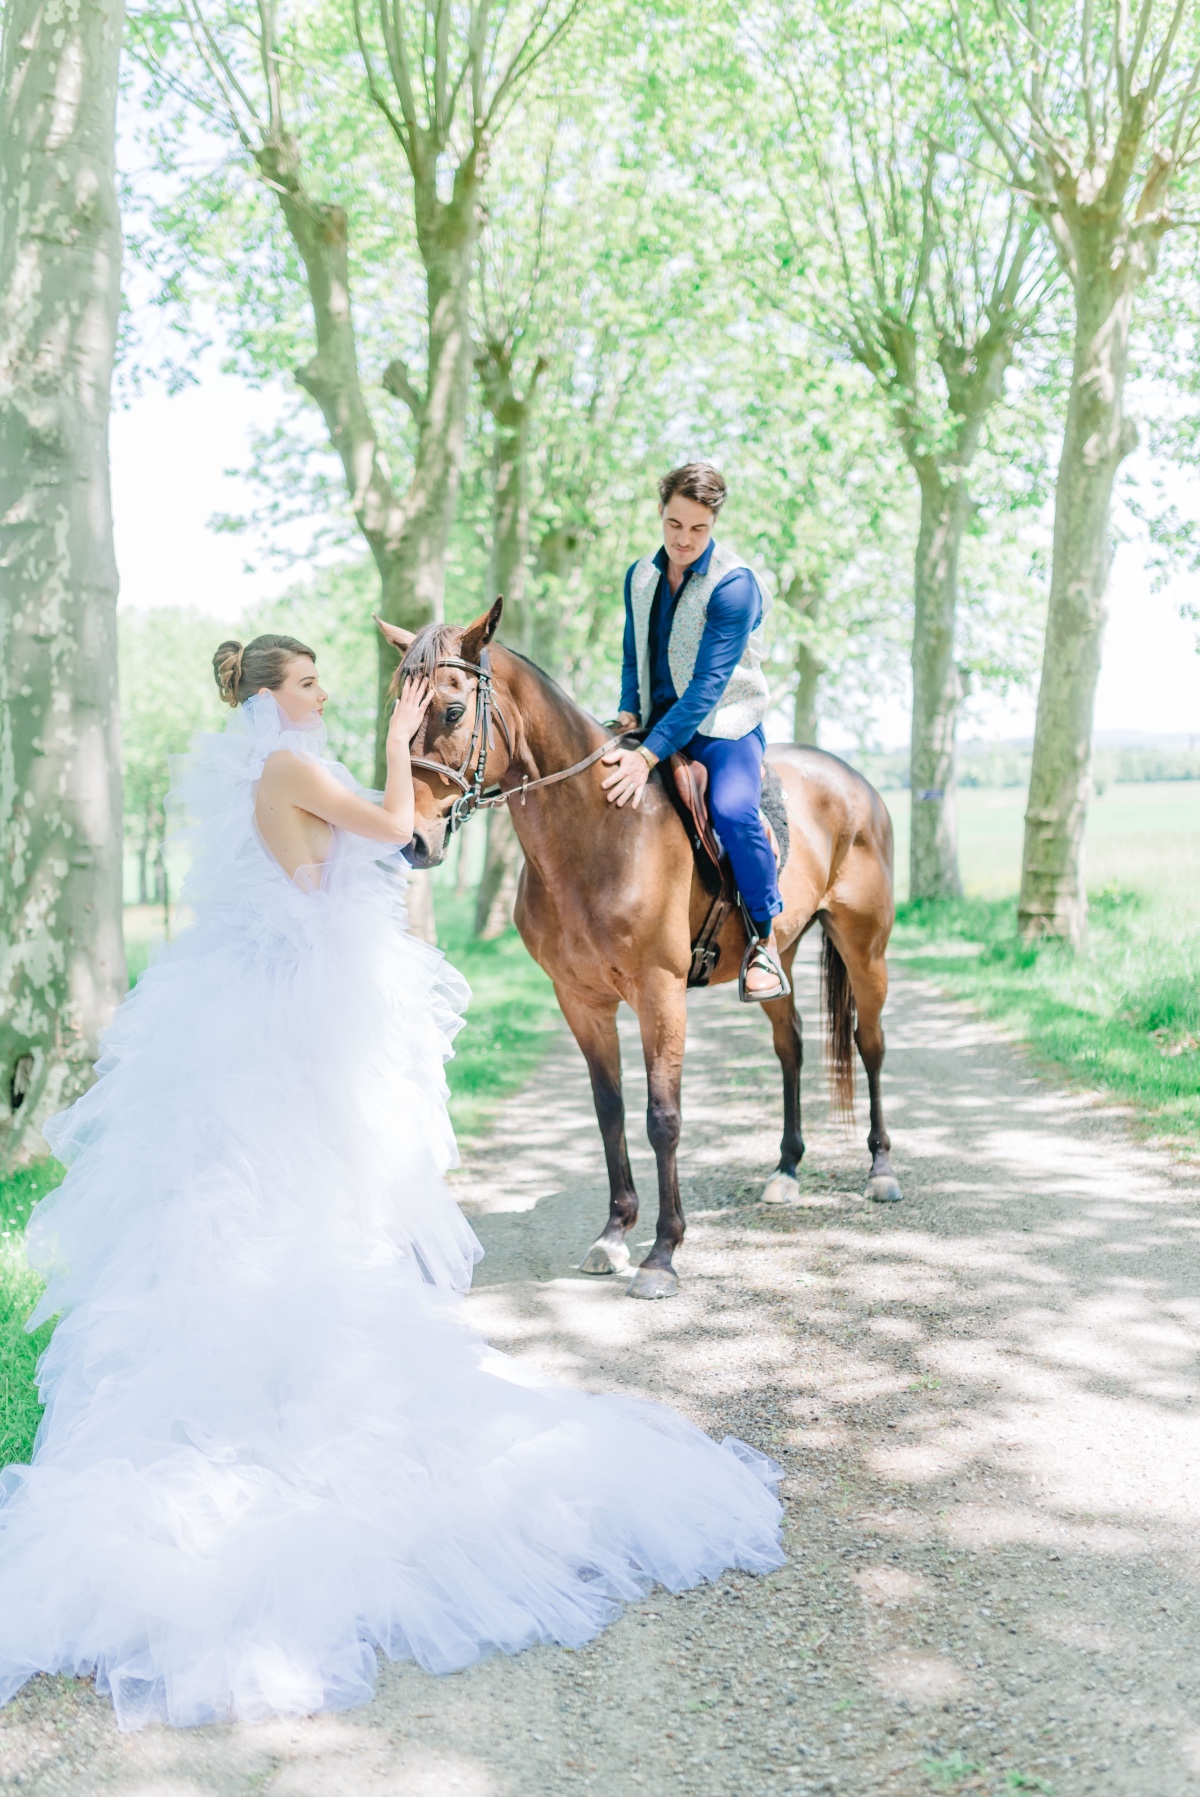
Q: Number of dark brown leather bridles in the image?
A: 1